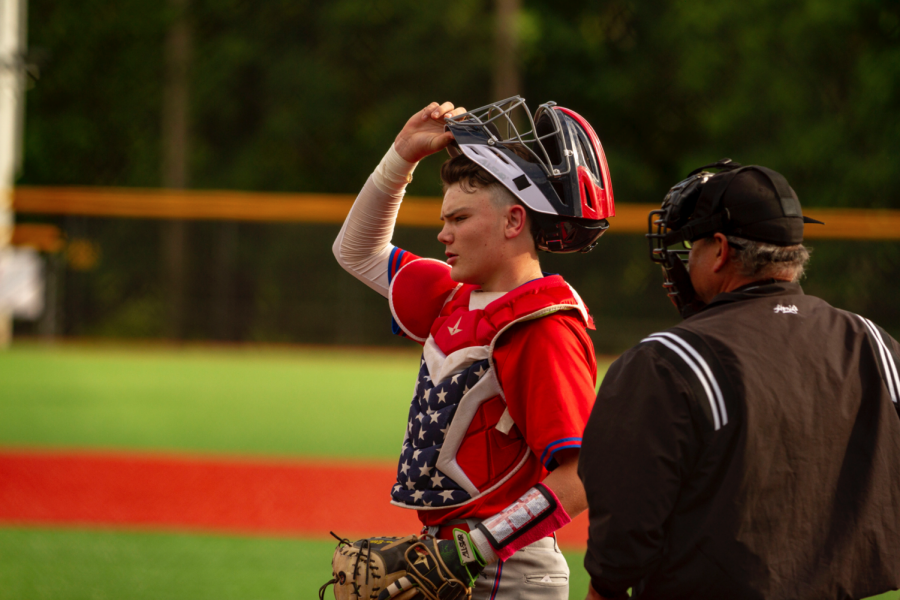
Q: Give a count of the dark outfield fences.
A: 1